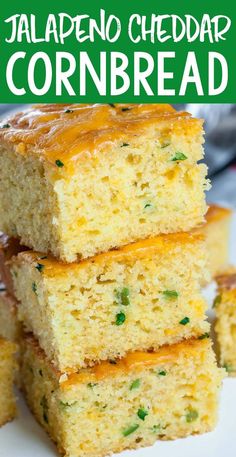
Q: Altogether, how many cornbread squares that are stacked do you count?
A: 3